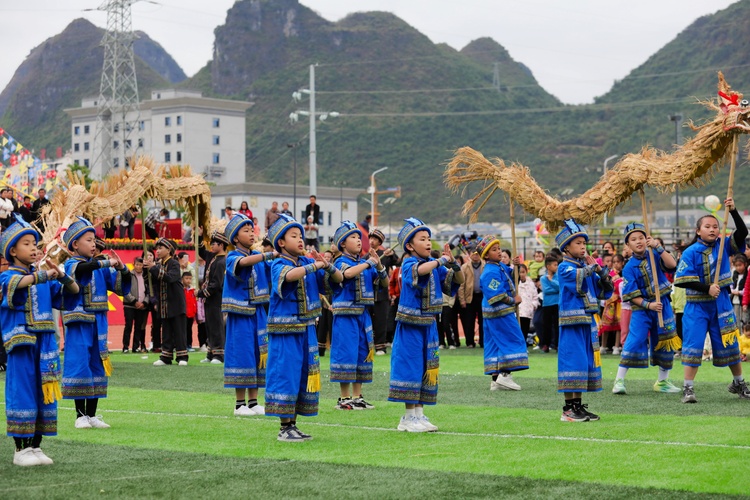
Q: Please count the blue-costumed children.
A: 10